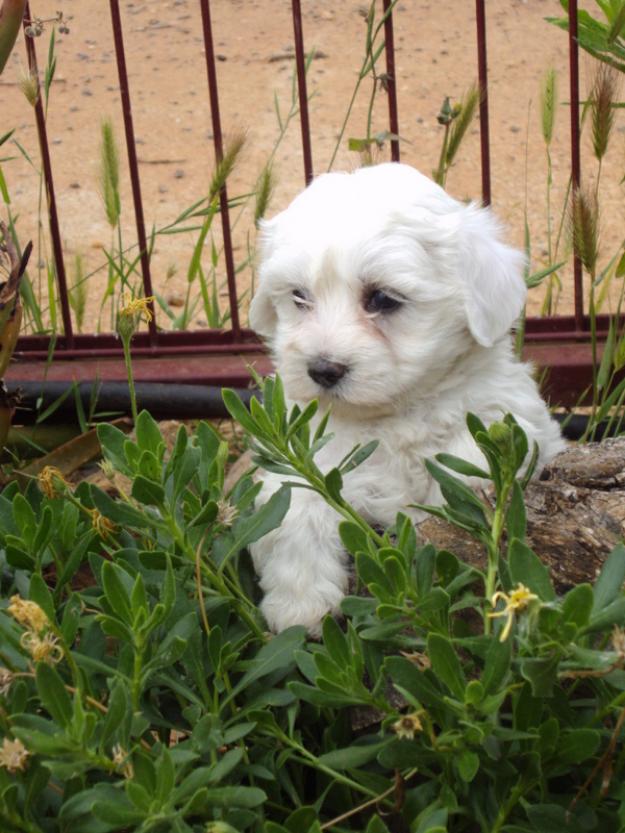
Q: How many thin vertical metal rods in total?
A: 7